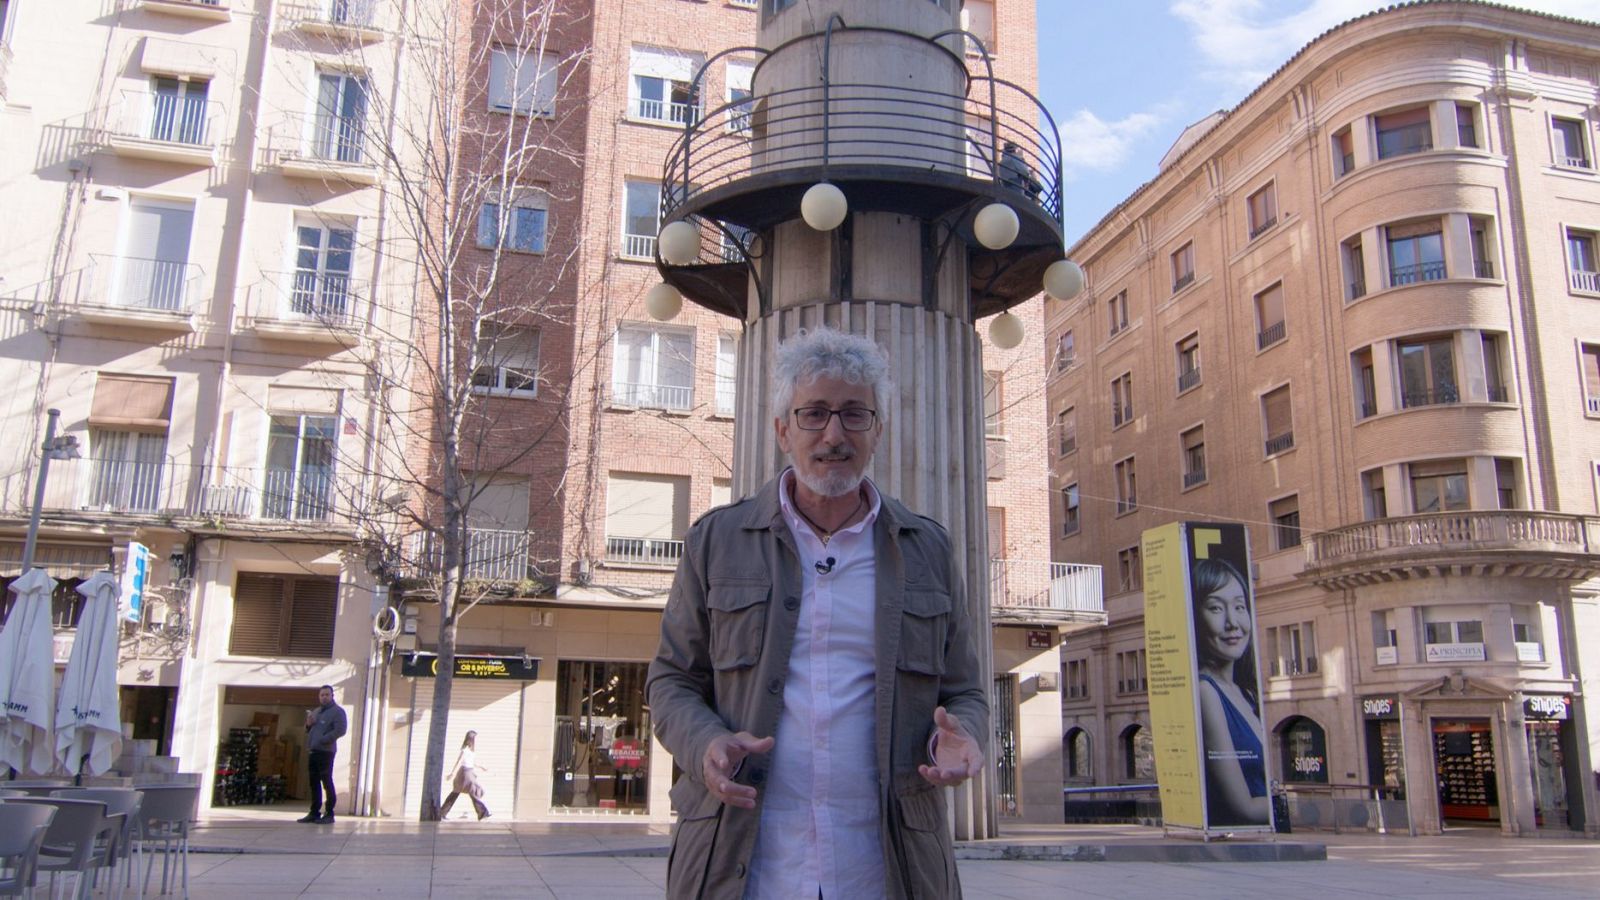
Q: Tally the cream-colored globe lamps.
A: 6